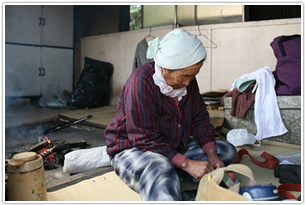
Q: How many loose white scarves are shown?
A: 1